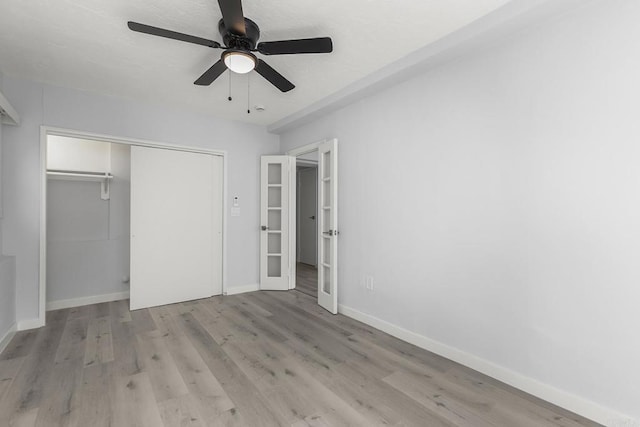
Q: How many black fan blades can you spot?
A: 5